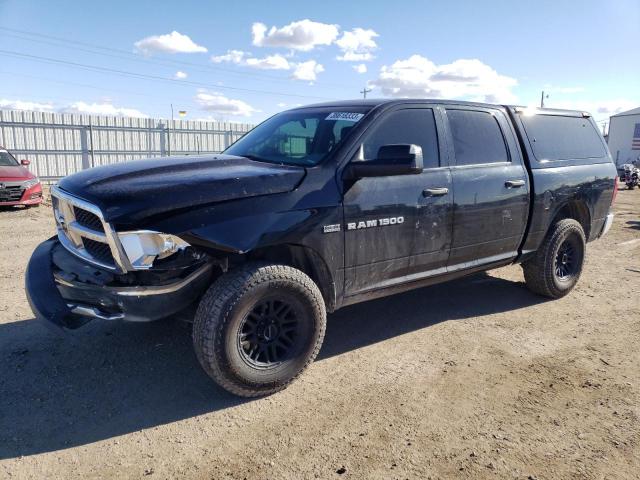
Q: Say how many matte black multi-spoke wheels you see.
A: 2